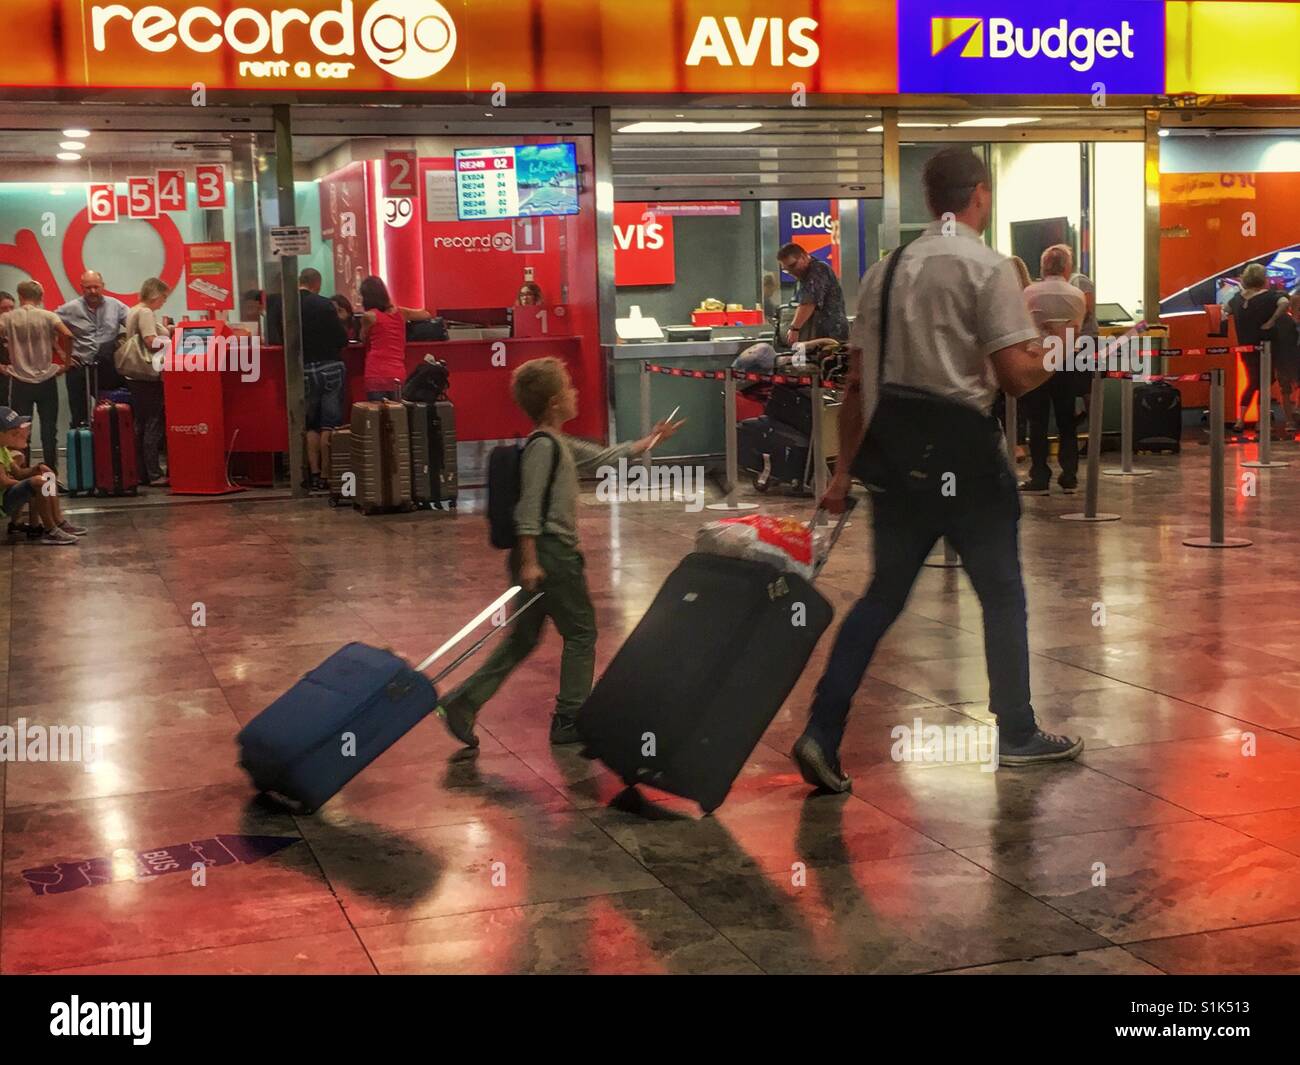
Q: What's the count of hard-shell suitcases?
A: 5